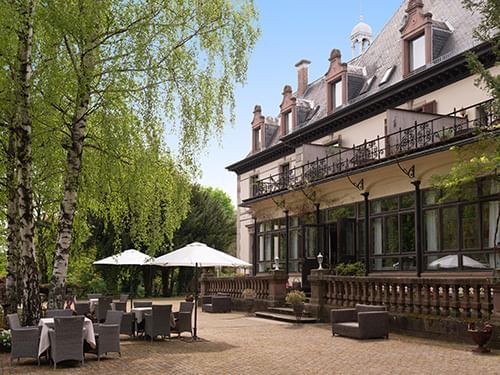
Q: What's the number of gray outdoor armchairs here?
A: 14